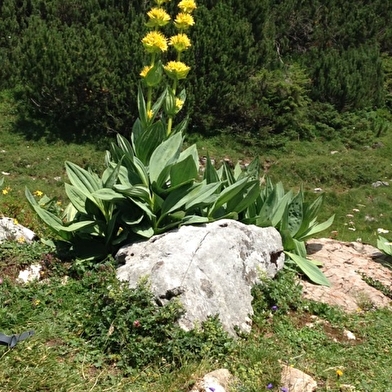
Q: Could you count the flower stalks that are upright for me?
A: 2